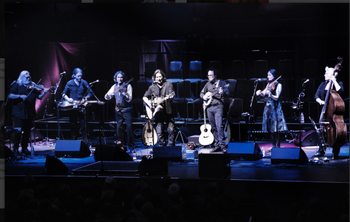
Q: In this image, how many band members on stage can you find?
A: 7